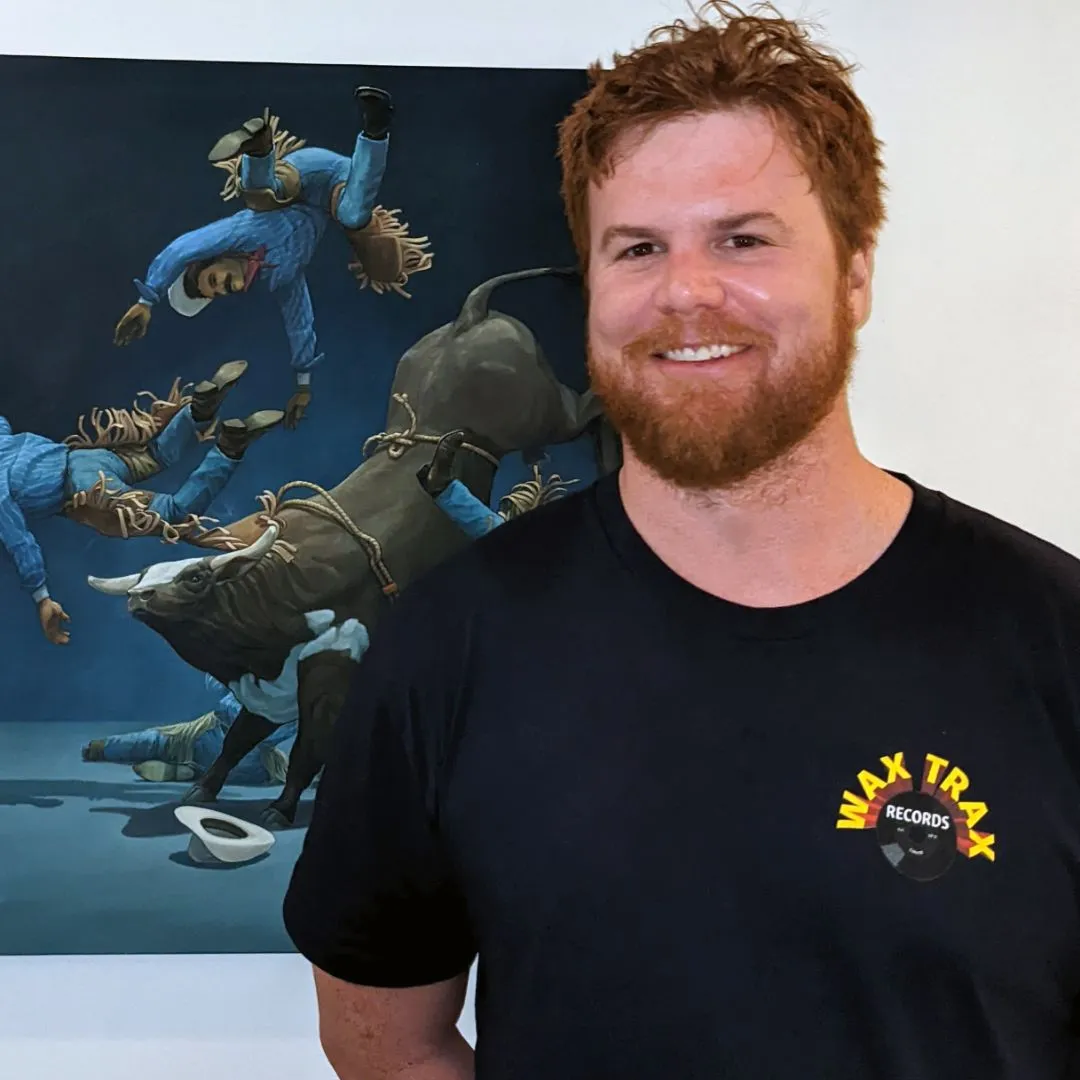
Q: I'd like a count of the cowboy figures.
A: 4